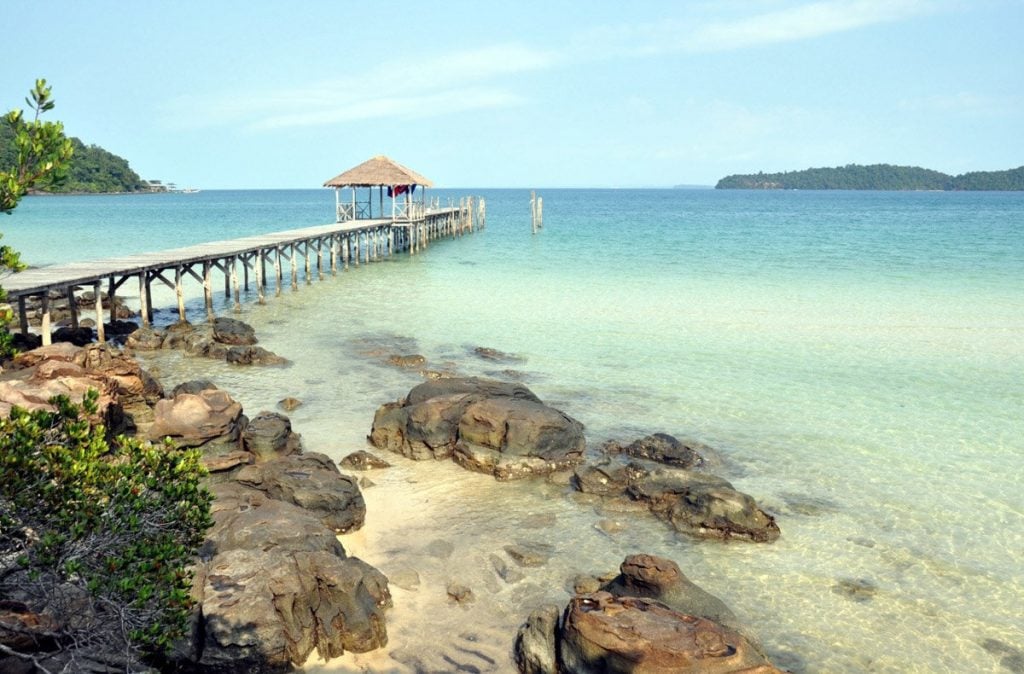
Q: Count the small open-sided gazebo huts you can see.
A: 1